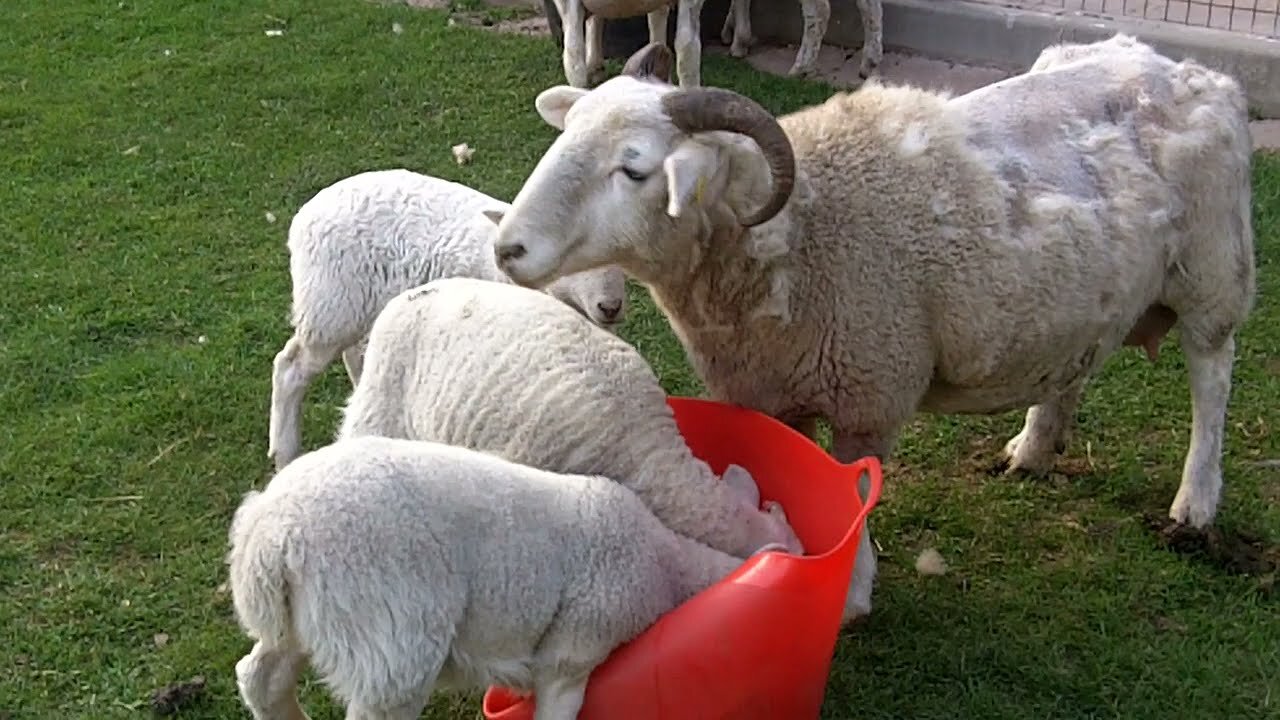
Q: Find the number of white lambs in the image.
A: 3